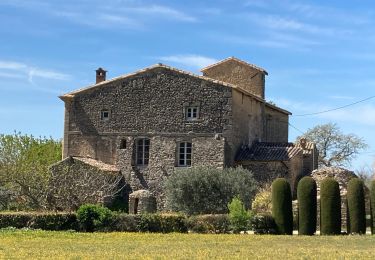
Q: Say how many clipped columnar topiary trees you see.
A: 5